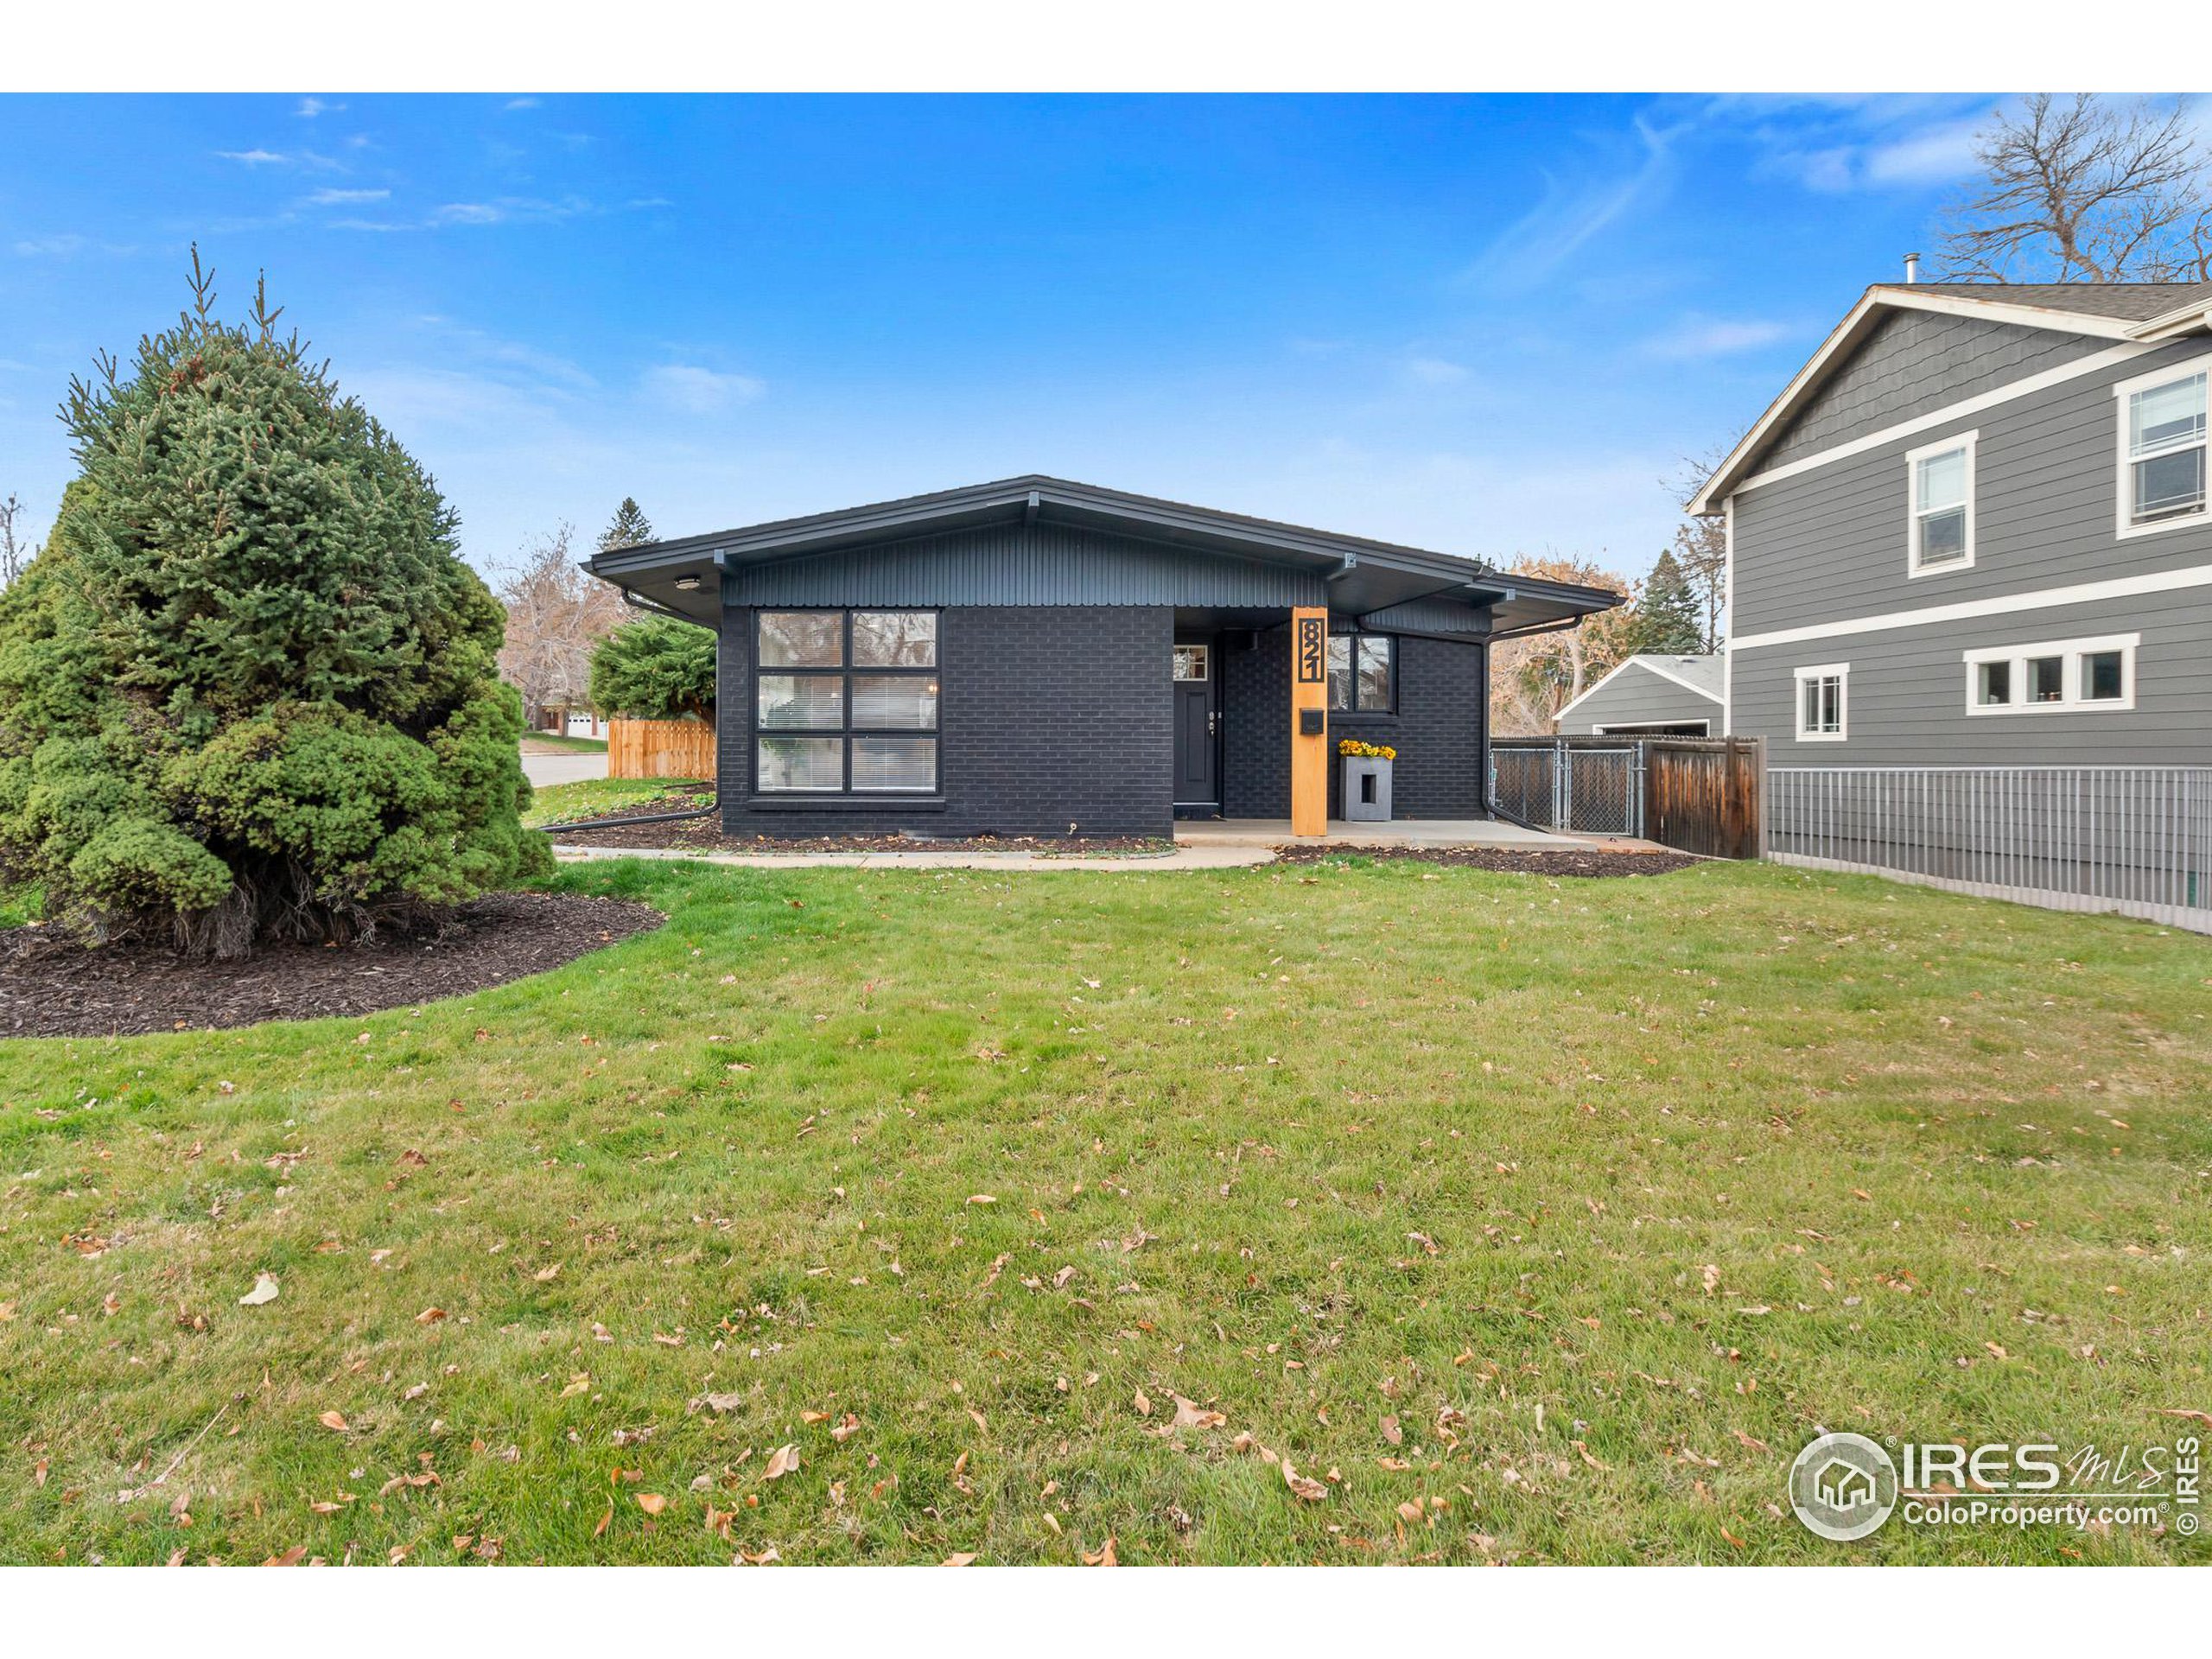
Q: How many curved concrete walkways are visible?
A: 1